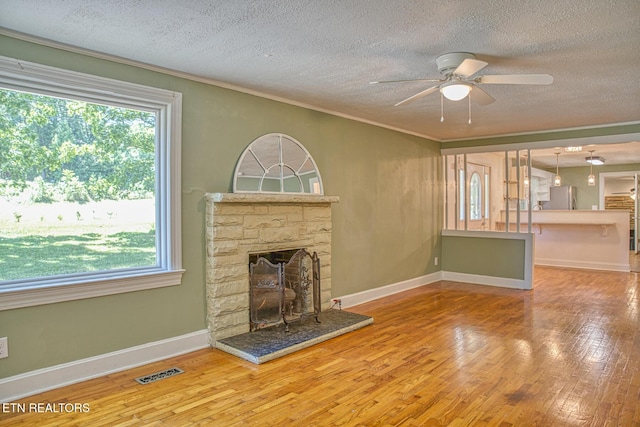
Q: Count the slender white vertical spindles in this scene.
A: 6